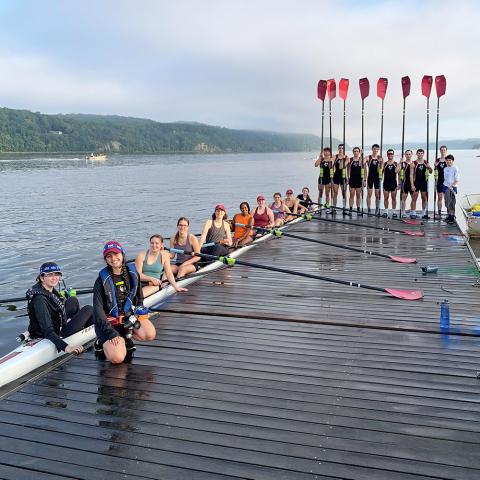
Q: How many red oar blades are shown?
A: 12